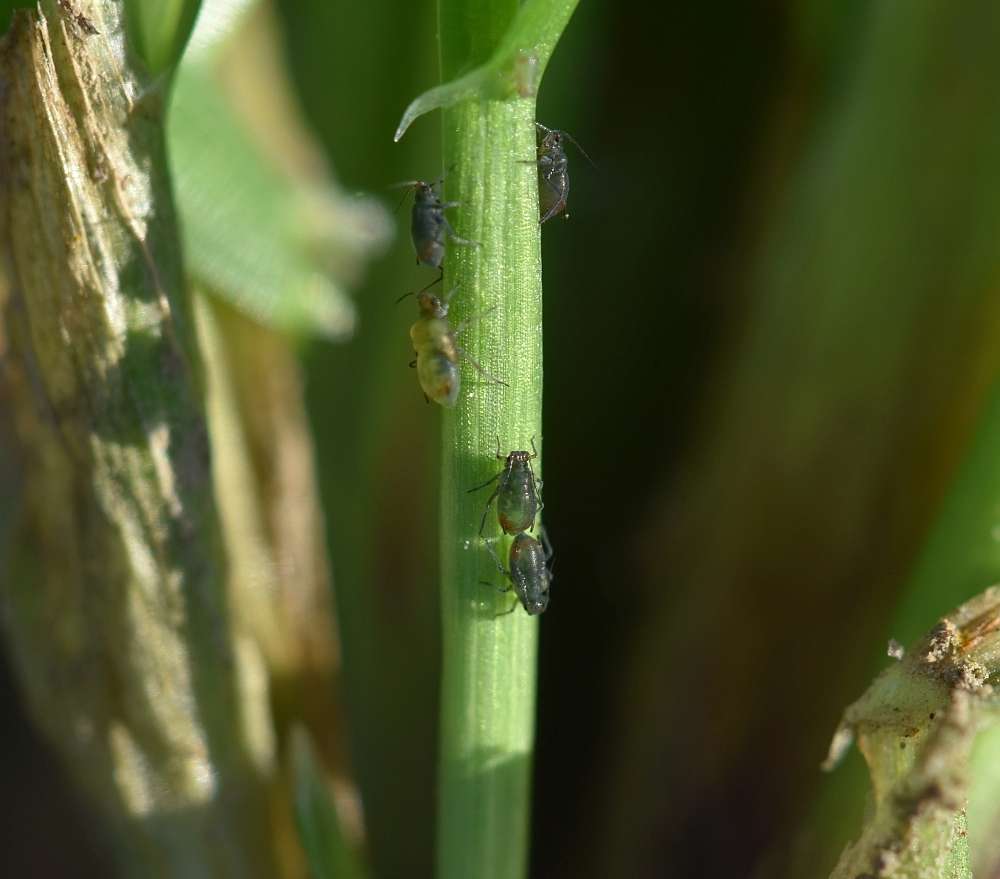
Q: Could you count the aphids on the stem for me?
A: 5